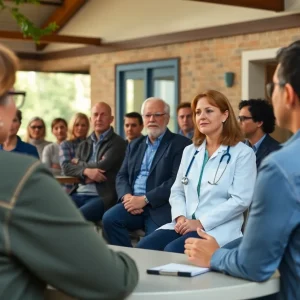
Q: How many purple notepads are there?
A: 0